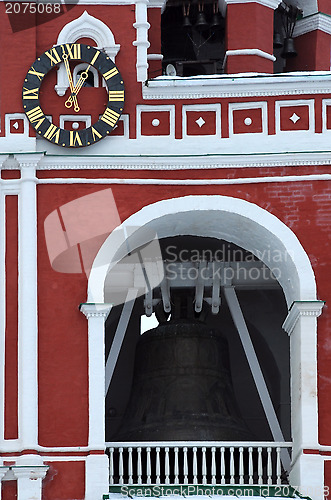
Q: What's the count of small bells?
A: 5